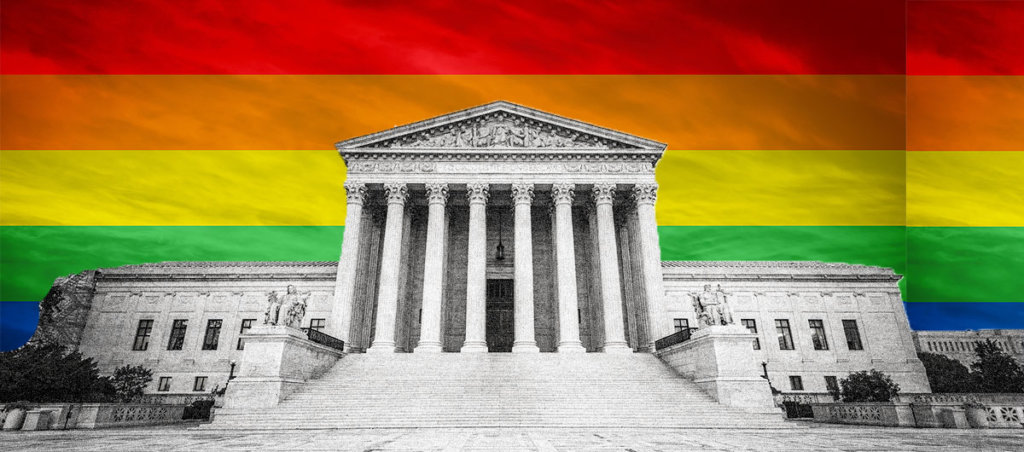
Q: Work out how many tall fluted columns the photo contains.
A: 8